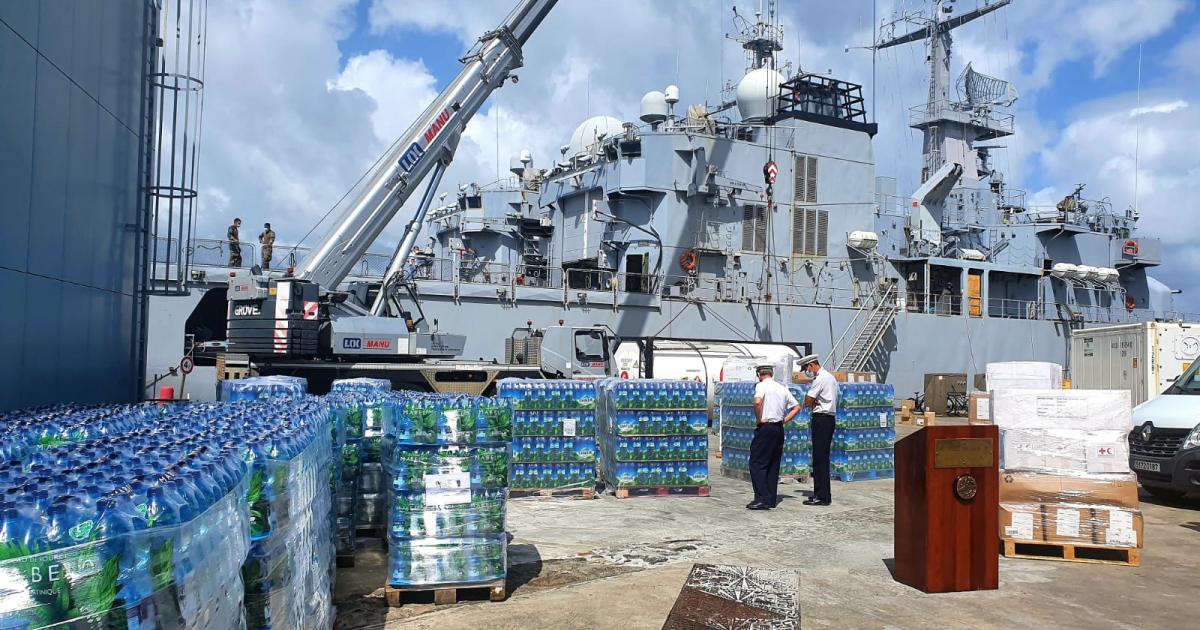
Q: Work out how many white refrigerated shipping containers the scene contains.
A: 1